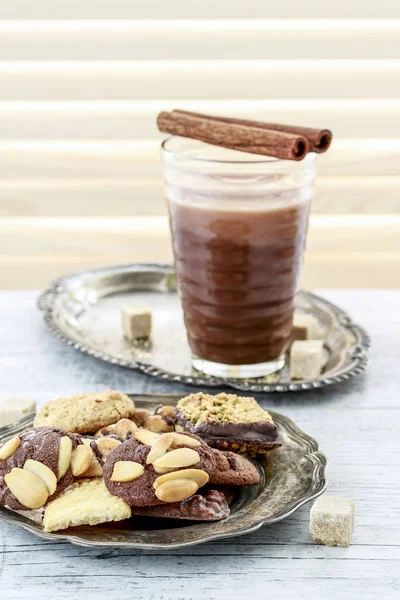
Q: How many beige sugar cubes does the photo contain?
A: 5